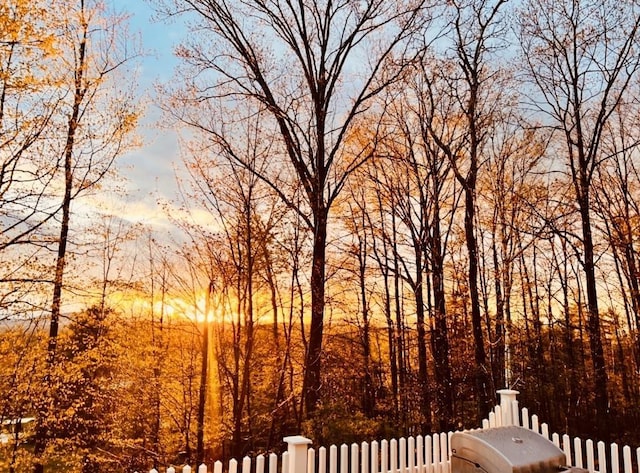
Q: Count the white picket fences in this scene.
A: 1